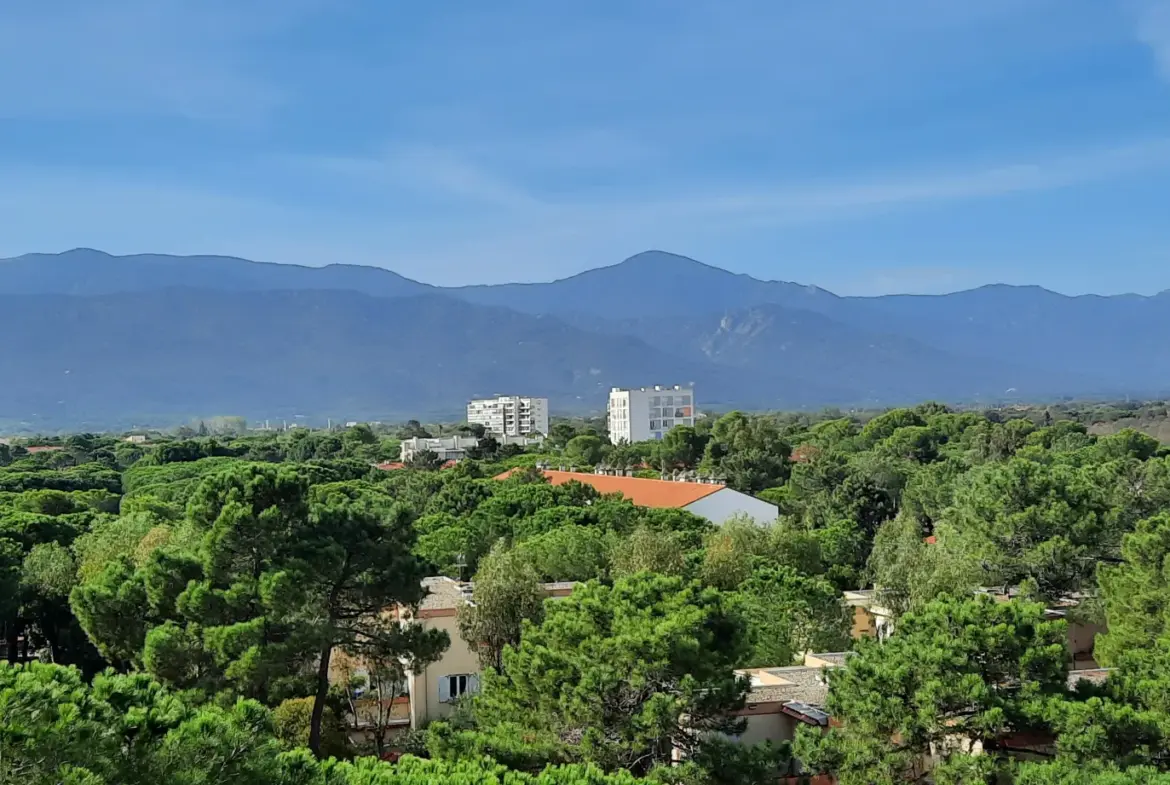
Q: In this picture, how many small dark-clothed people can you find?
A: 0